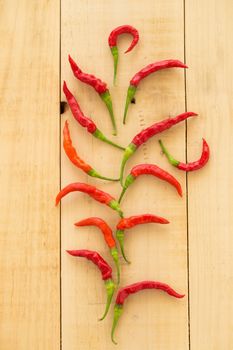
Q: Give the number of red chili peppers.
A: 13